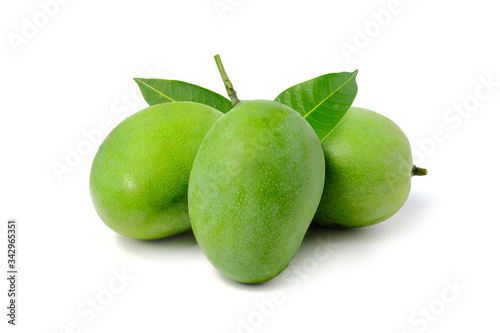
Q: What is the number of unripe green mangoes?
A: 3